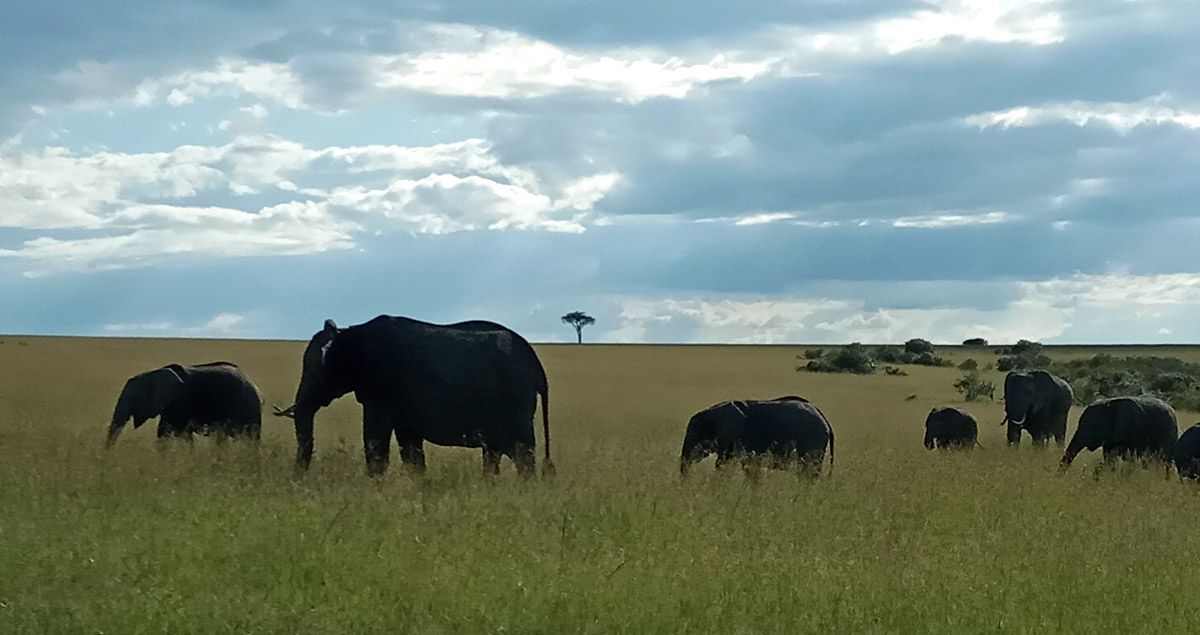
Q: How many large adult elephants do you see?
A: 2